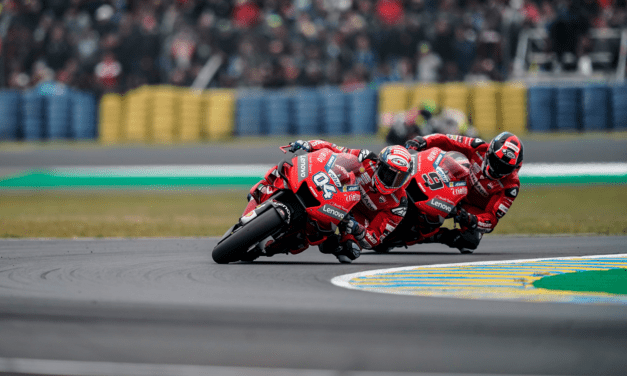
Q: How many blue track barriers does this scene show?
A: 13